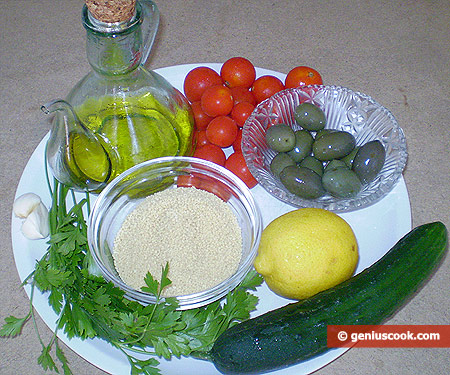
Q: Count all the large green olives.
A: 12